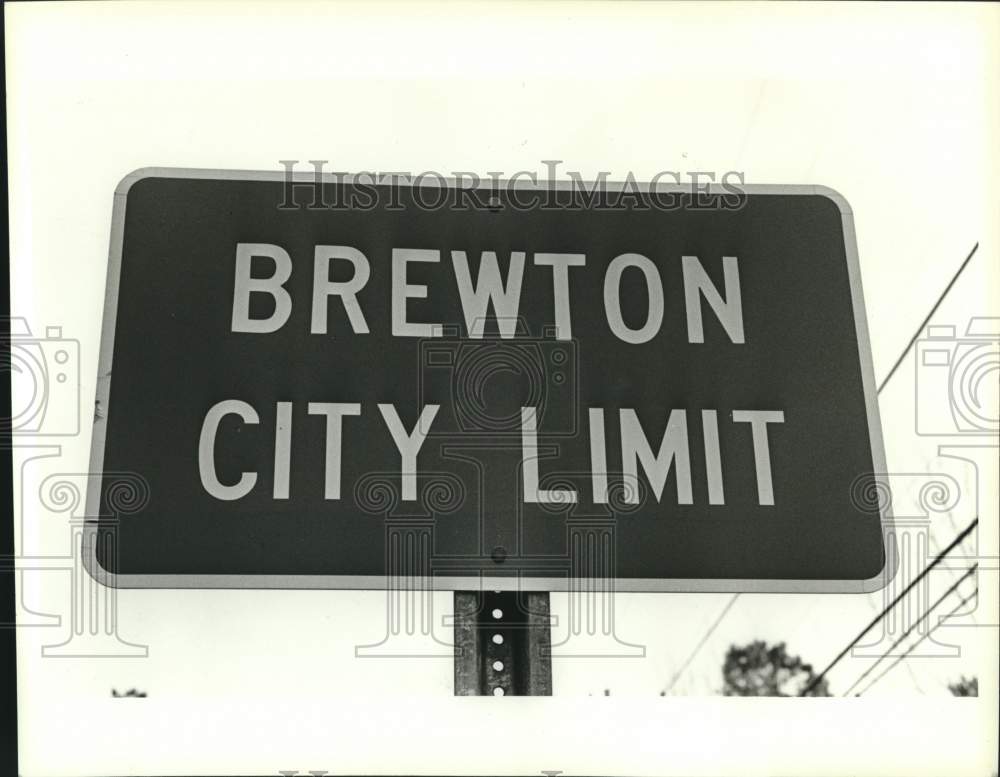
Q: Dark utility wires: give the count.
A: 4